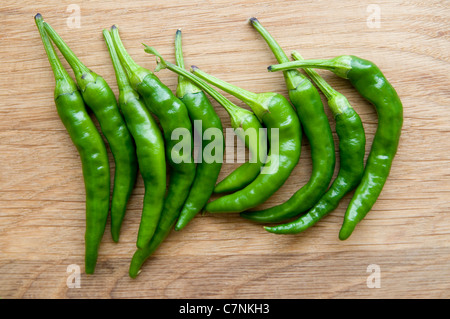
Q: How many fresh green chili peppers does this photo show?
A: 10